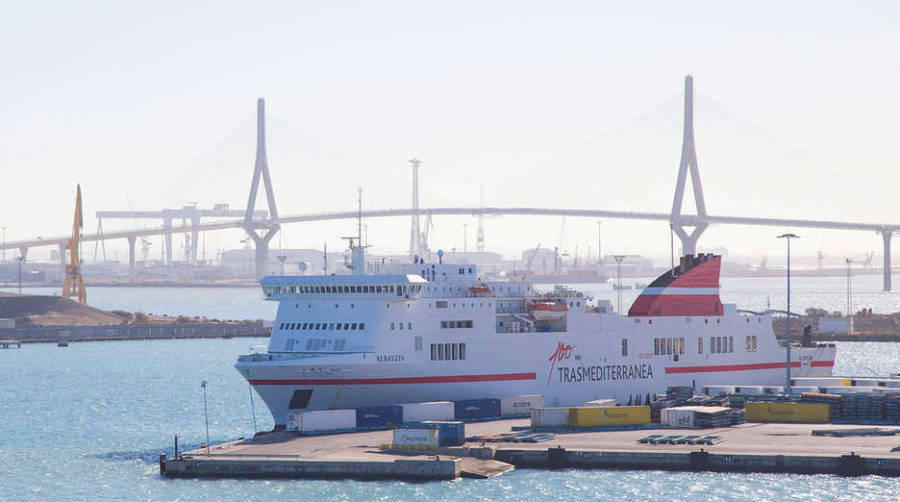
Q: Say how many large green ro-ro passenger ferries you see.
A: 0